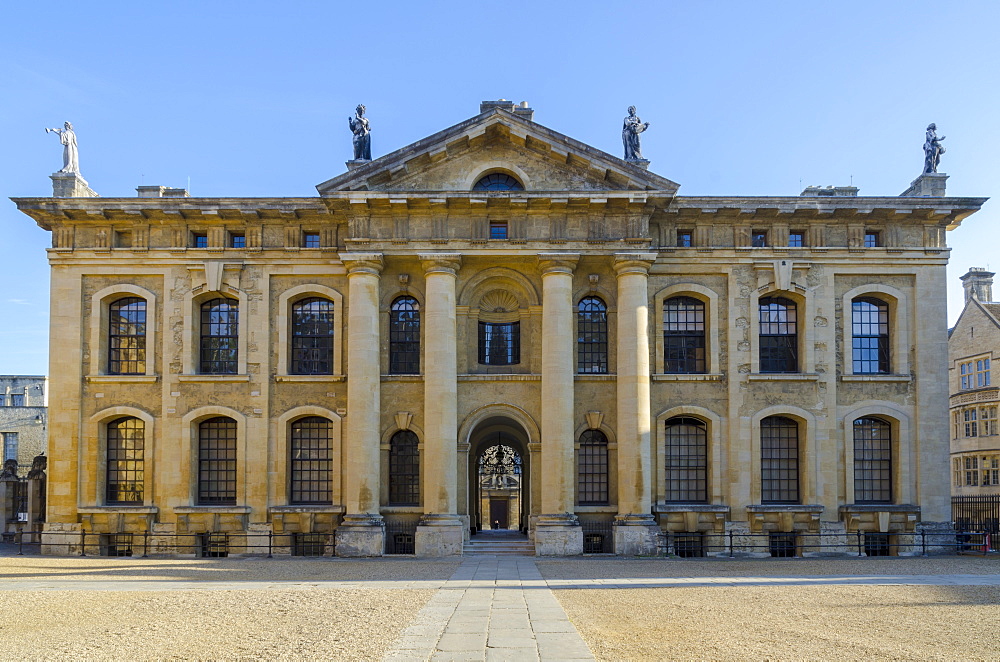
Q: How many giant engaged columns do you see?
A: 4